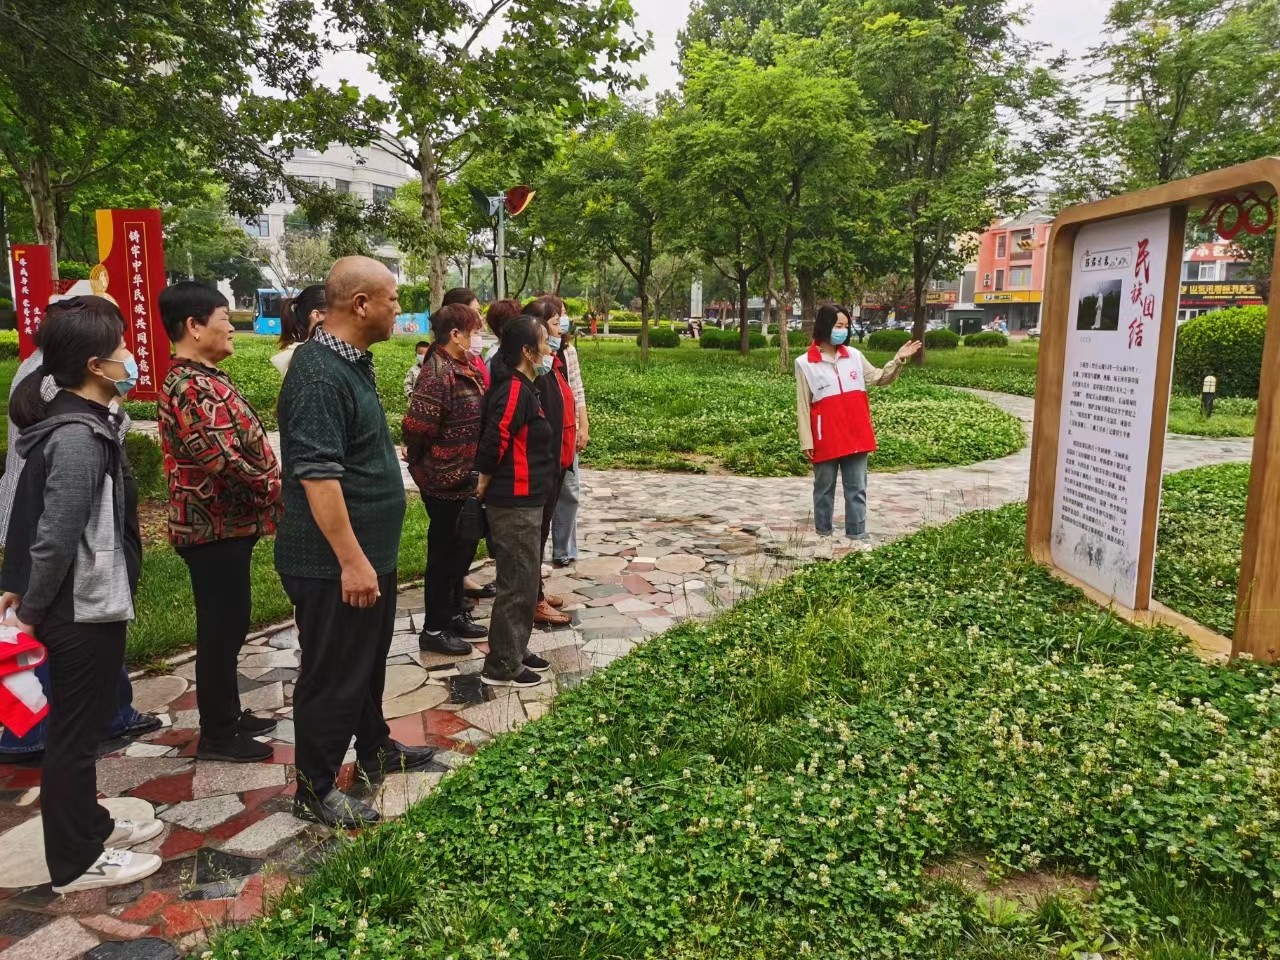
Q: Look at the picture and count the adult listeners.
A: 11